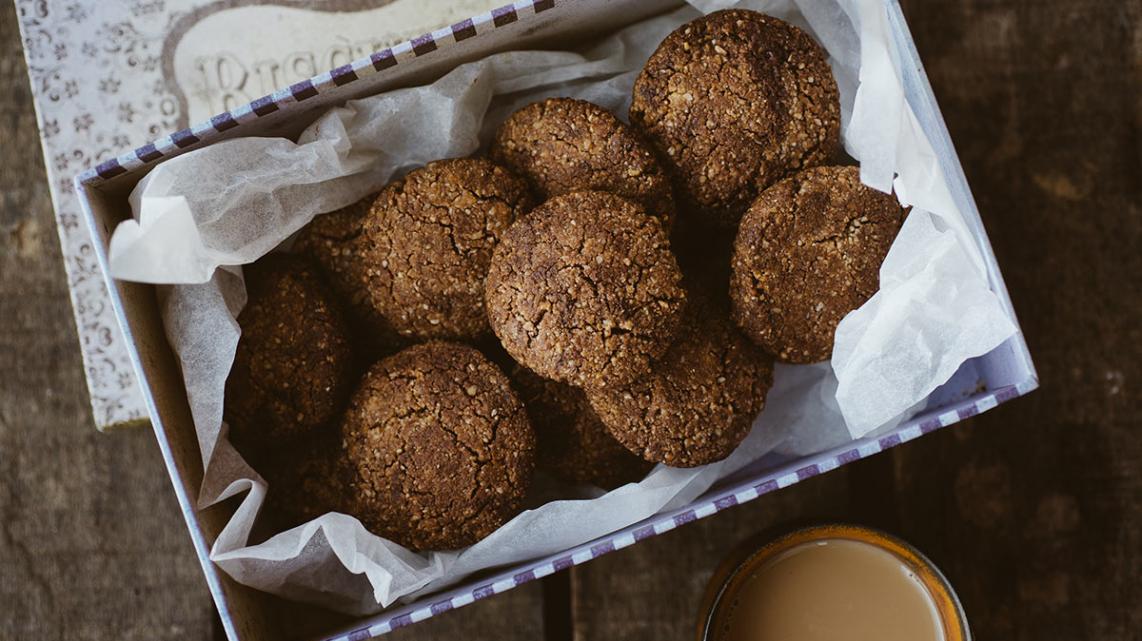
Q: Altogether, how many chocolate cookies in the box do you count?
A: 11